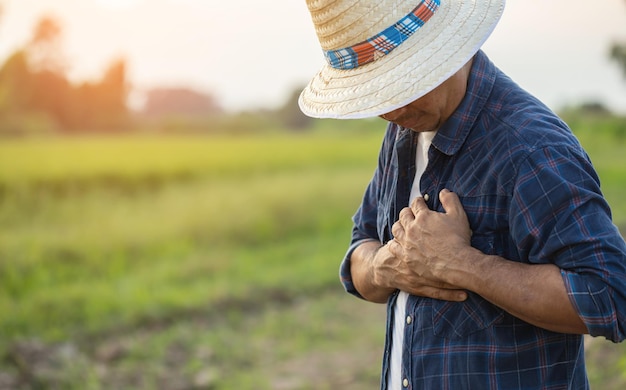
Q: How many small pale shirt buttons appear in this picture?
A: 3